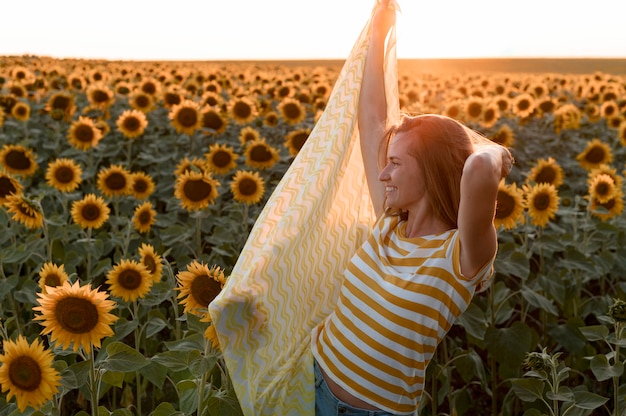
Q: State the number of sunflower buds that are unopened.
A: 2